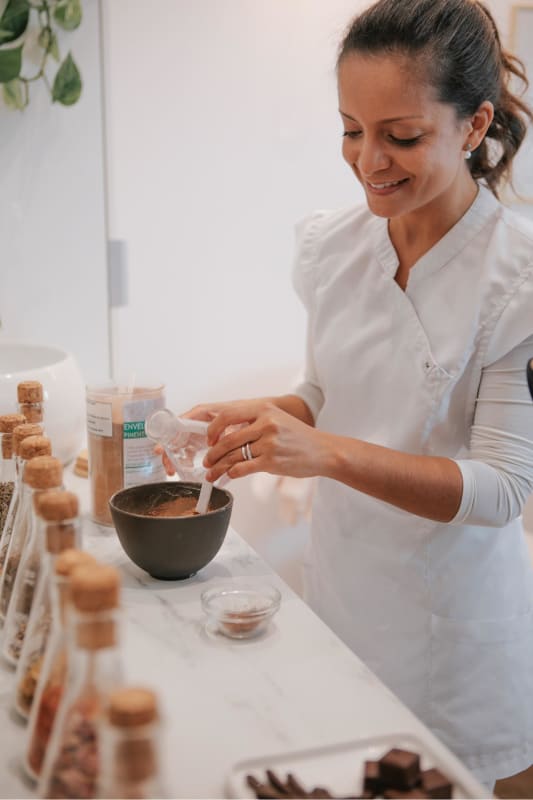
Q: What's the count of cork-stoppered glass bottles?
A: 9